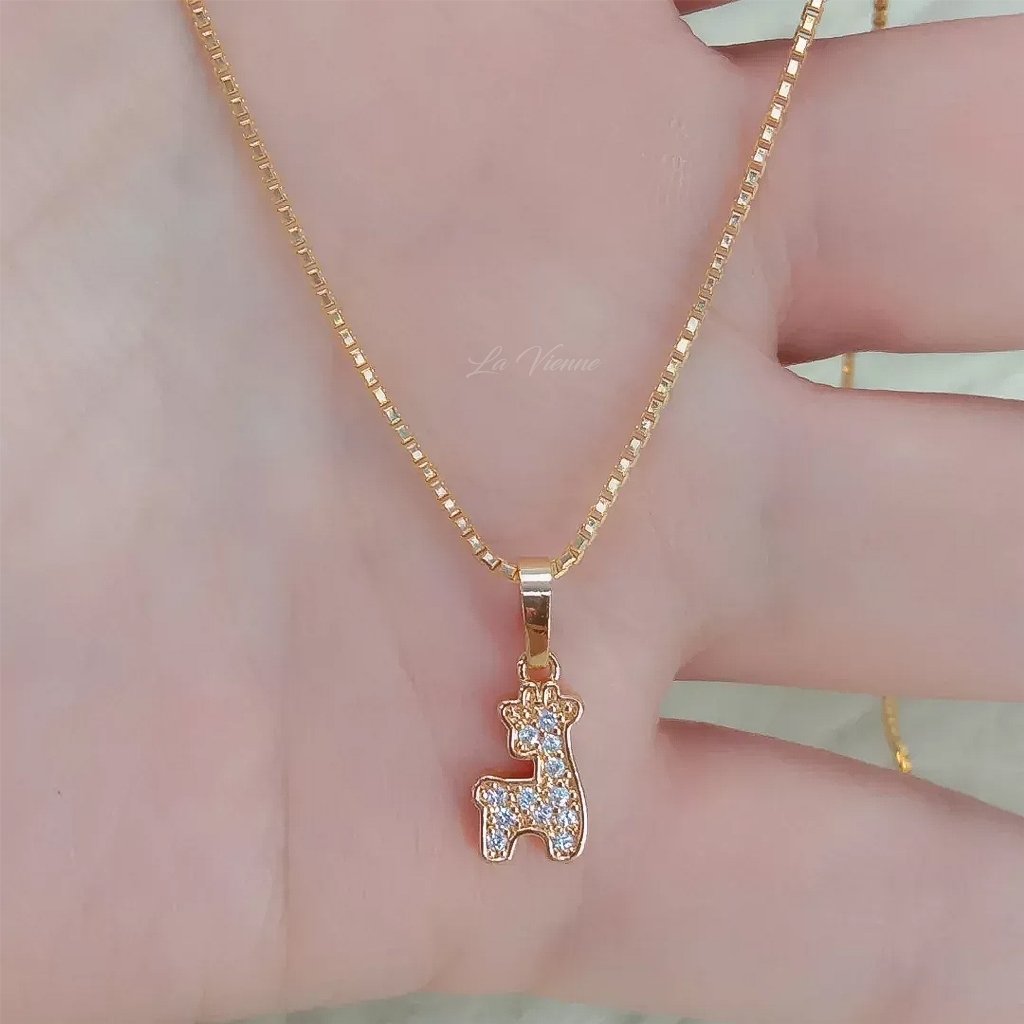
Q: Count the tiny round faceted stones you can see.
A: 12